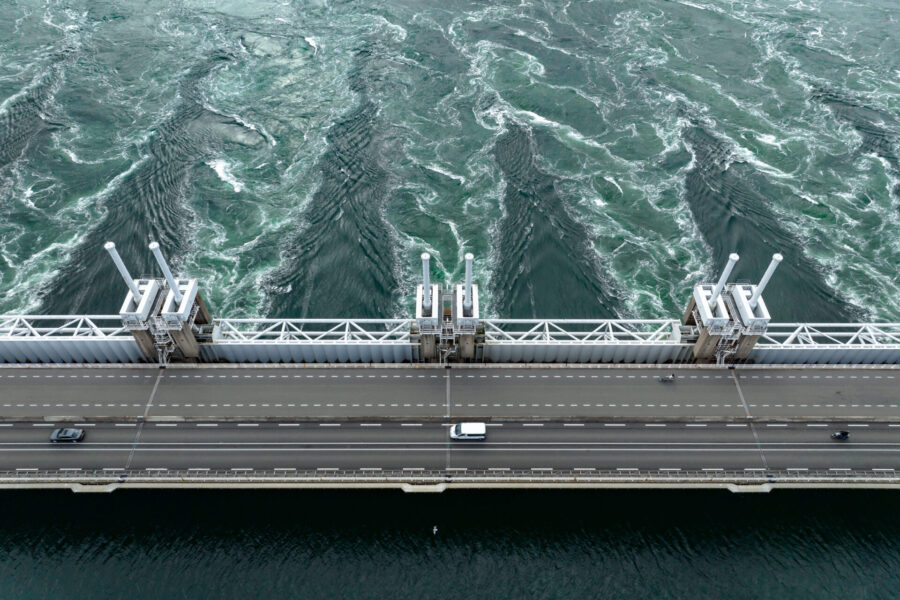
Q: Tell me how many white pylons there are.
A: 6